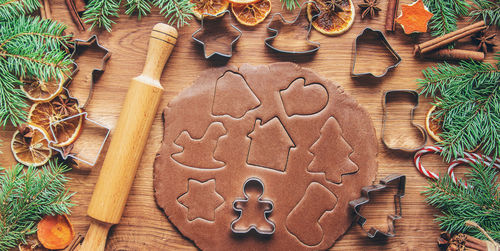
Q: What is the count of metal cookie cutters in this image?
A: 8